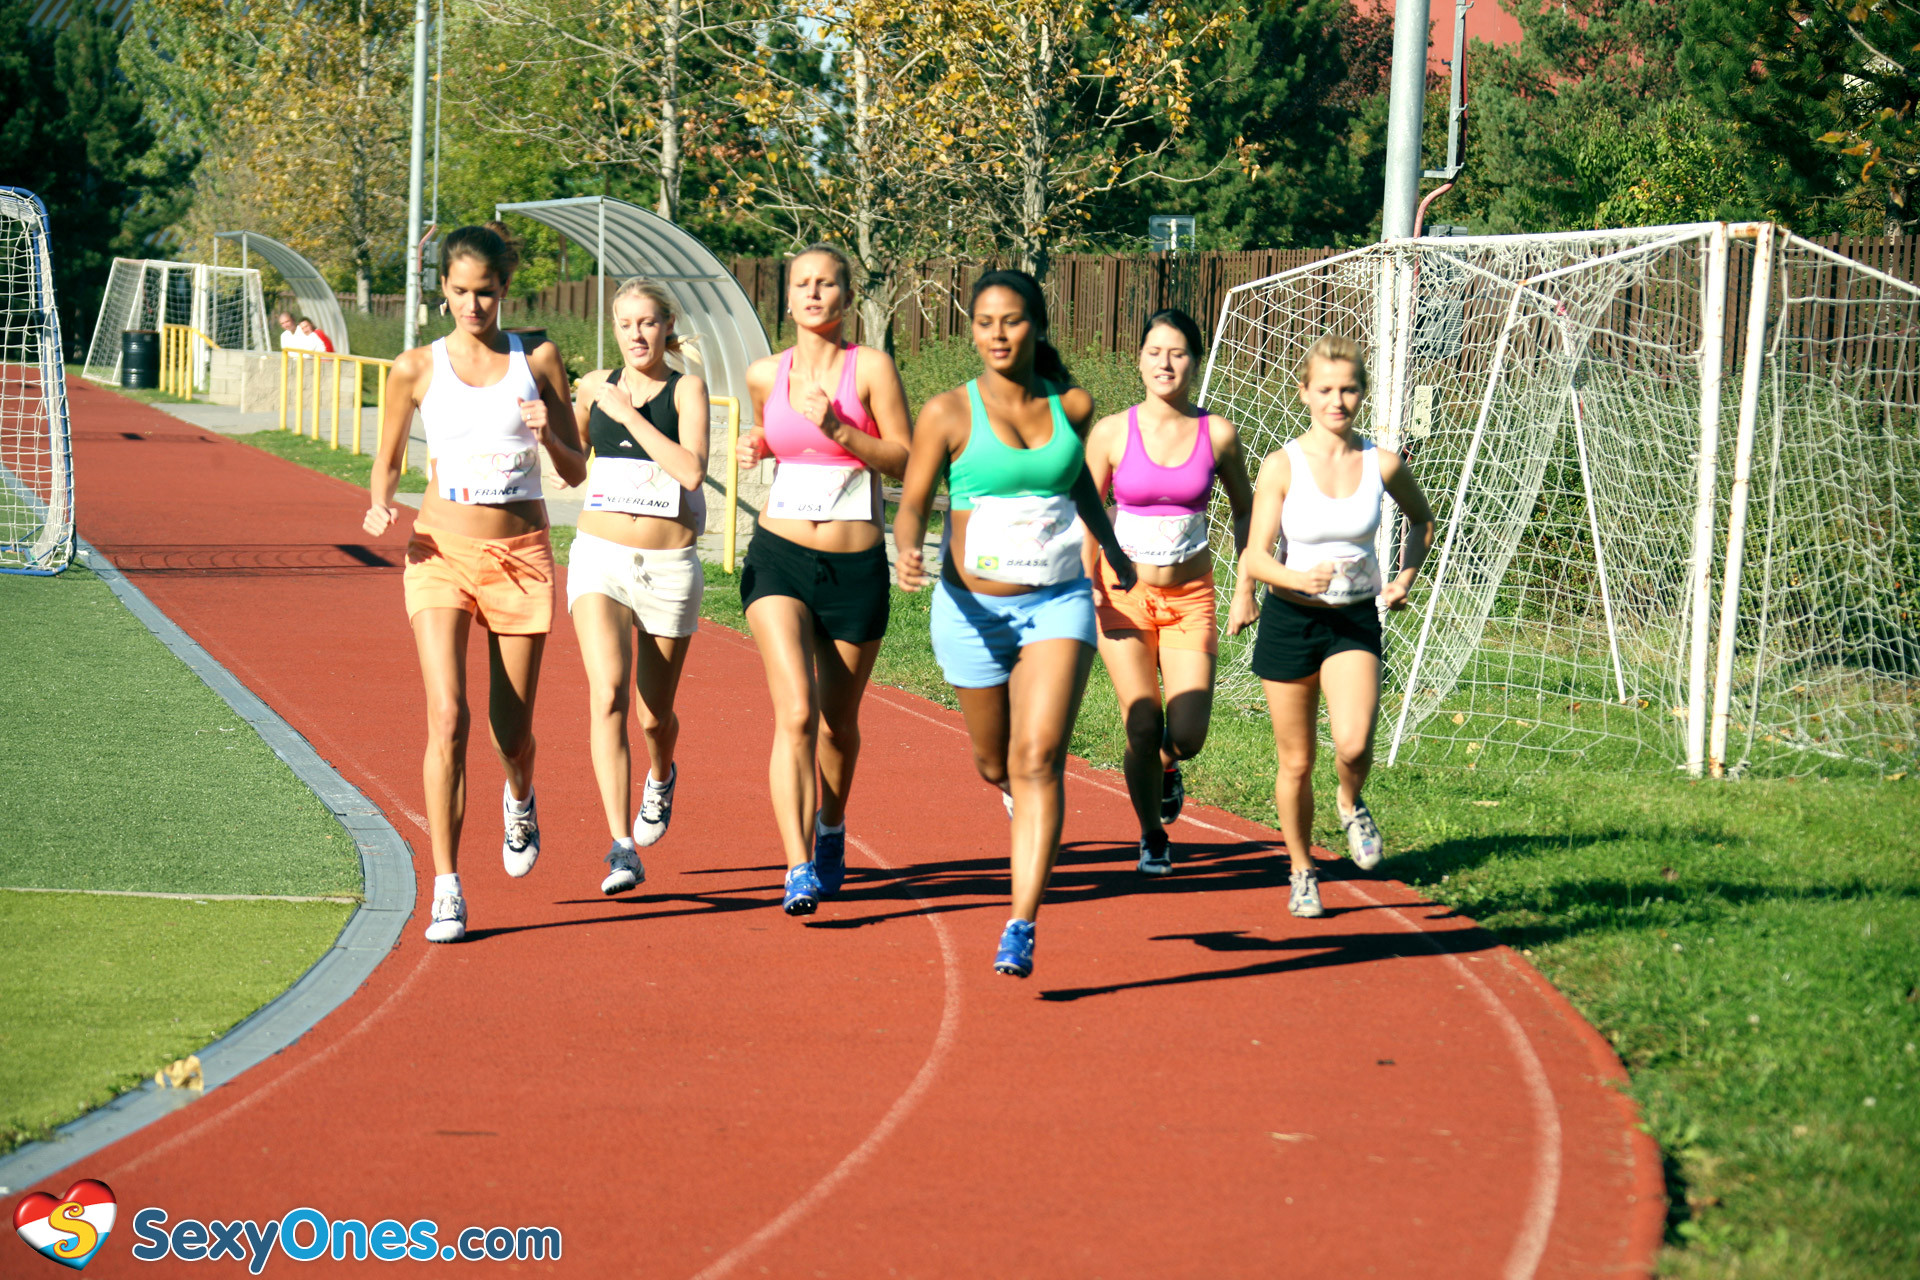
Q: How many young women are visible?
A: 6